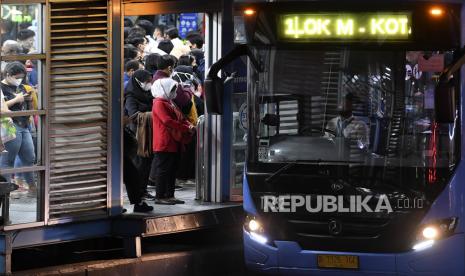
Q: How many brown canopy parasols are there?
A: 0